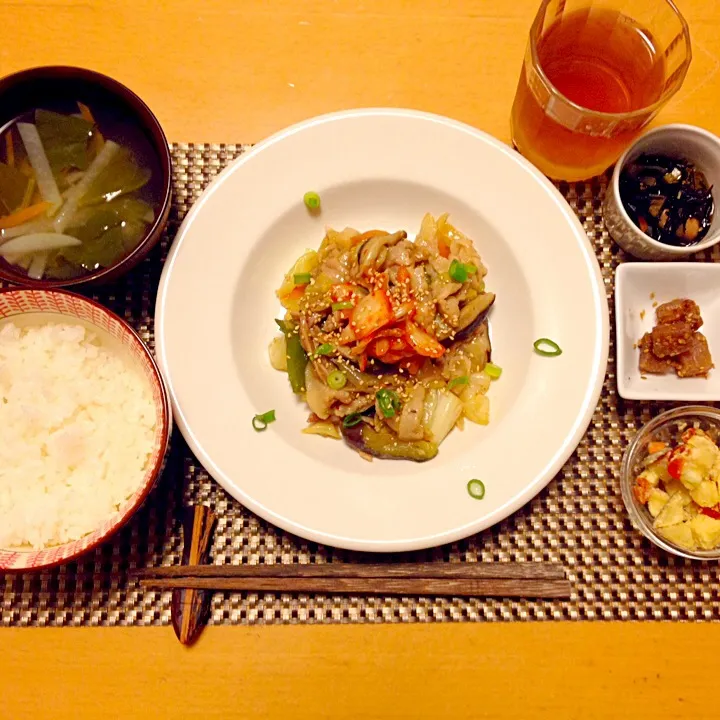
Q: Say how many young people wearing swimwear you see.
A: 0